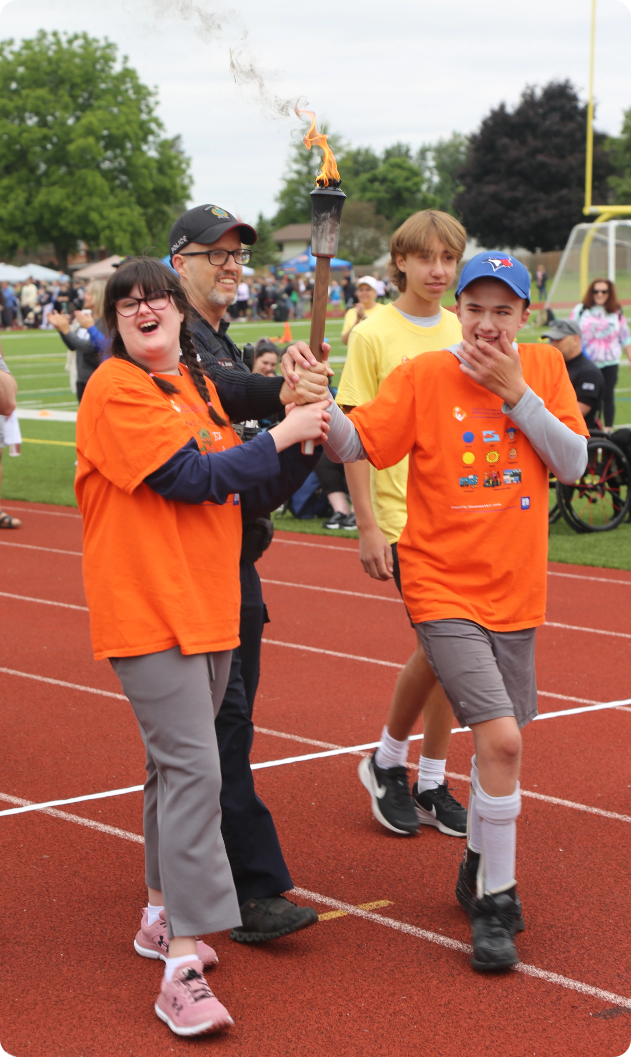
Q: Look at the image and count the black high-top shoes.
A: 2